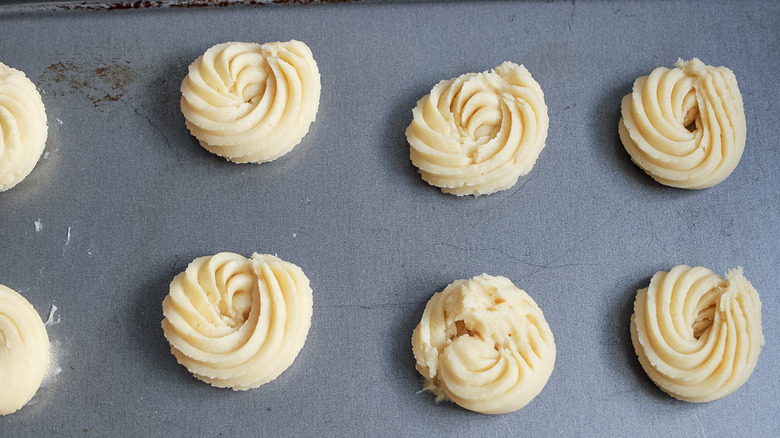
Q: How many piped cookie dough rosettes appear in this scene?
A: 8